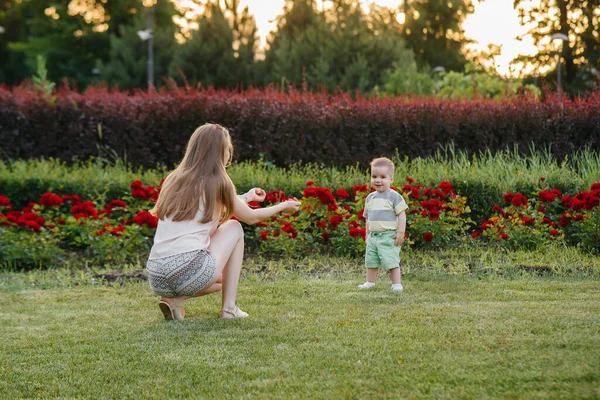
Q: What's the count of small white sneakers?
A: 2